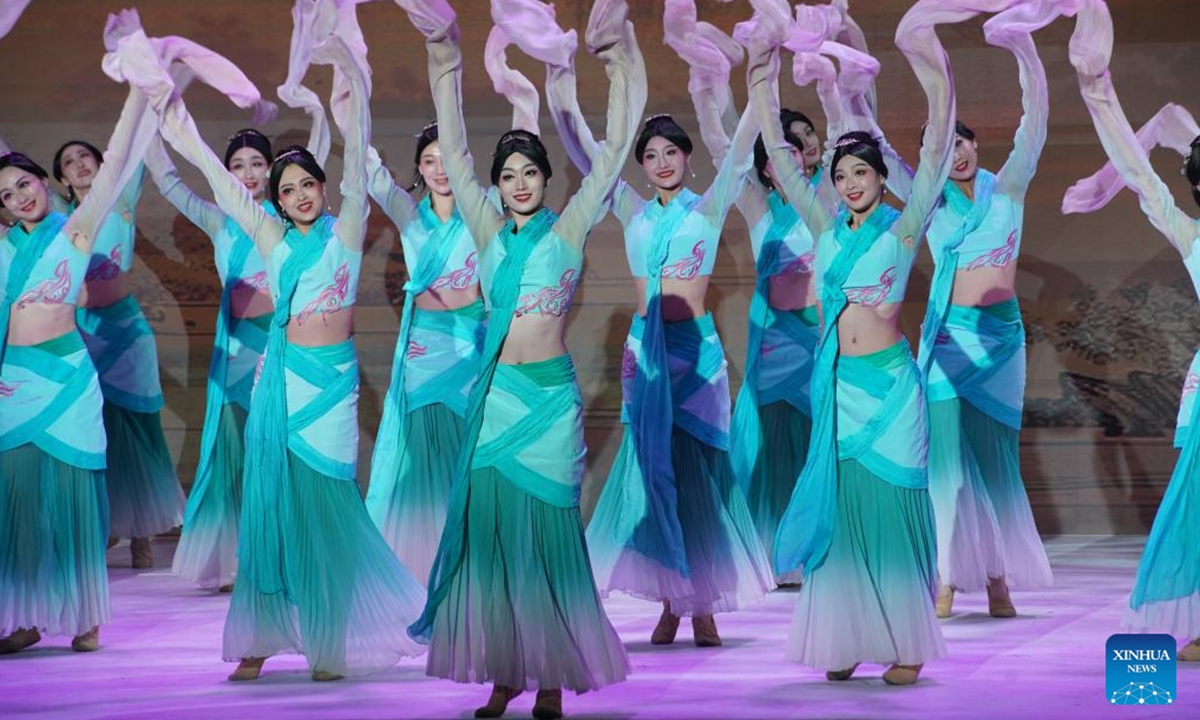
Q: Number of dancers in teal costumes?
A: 12